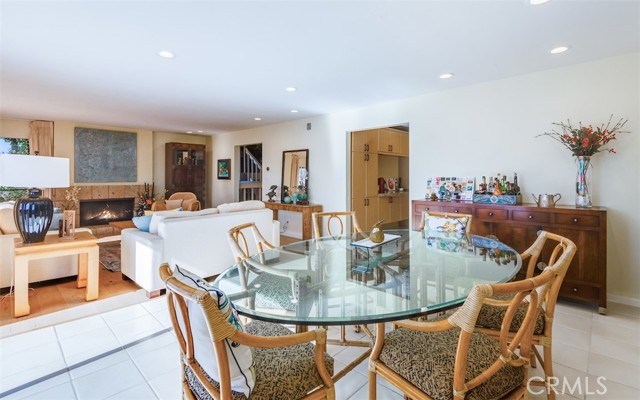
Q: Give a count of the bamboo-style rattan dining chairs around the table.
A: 6